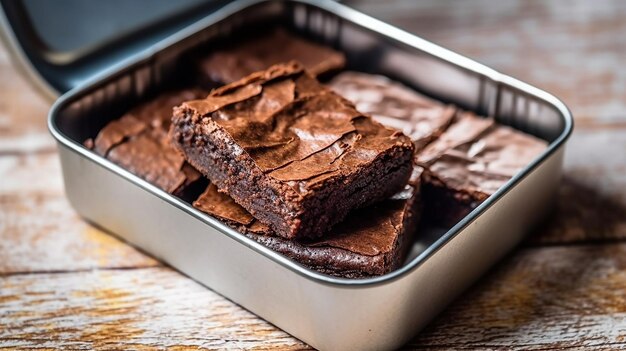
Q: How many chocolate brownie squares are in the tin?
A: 6